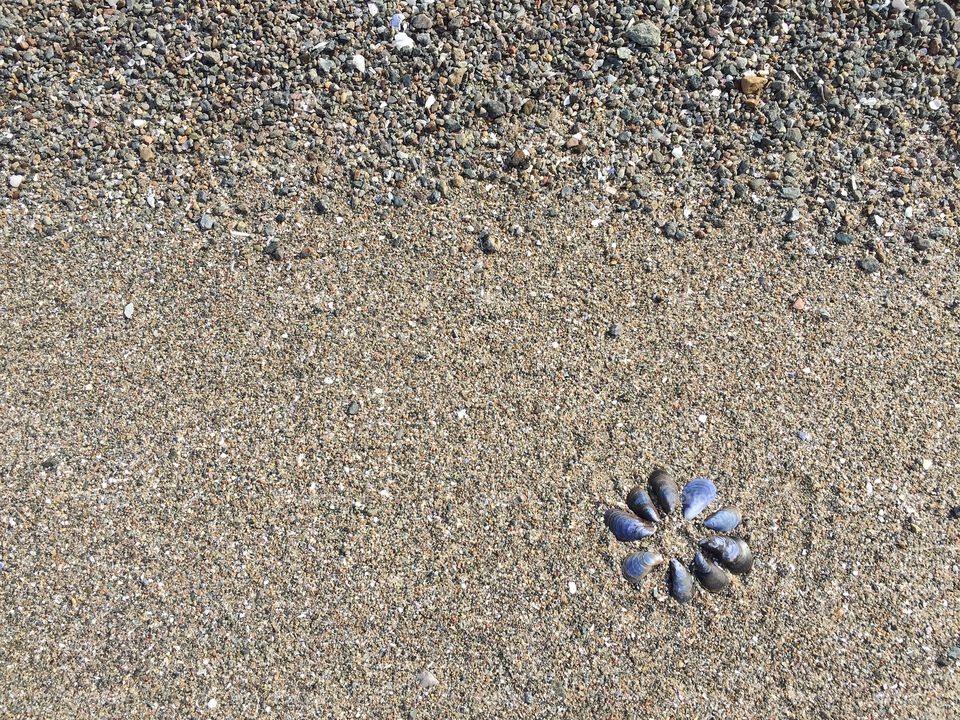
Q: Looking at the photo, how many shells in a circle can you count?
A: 9